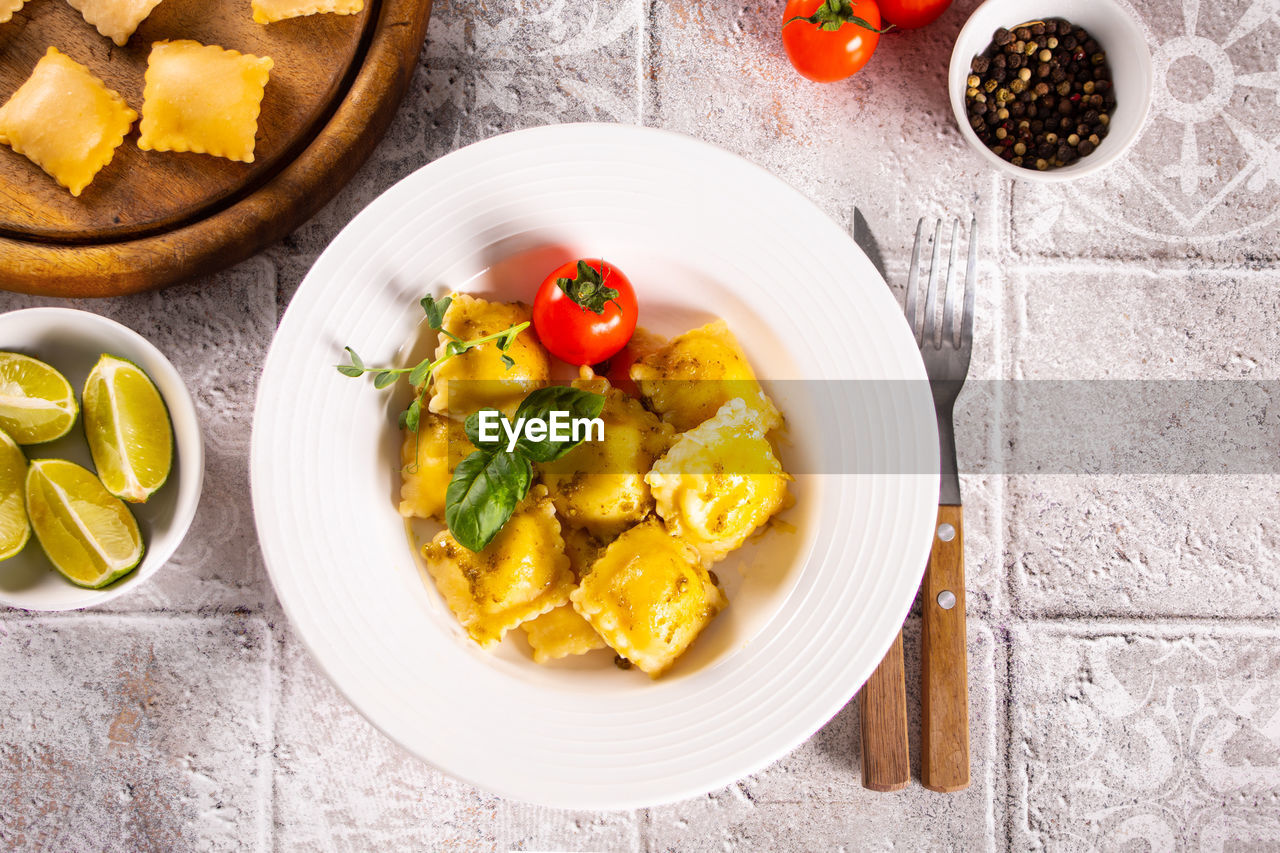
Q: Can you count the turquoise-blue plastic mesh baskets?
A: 0